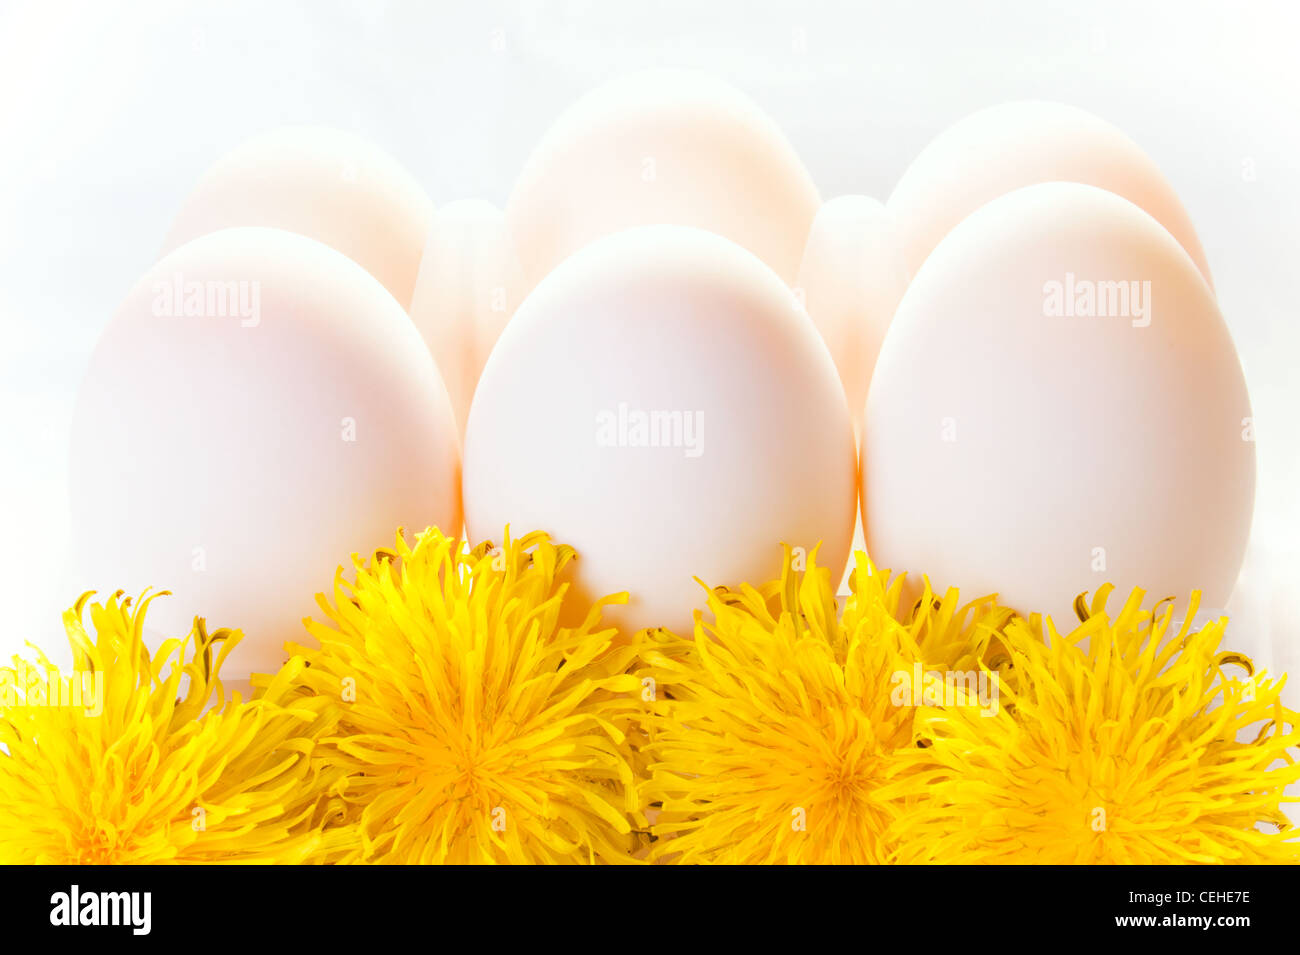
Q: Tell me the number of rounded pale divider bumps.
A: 2